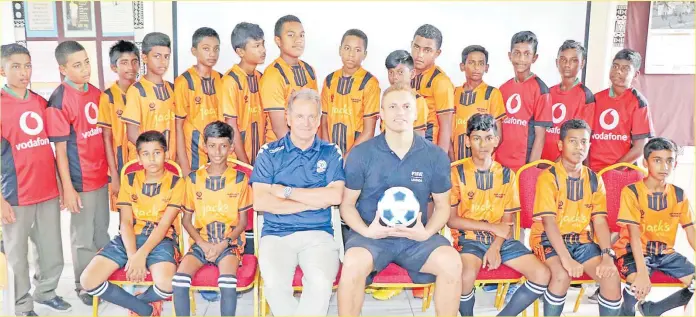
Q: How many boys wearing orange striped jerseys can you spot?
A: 14